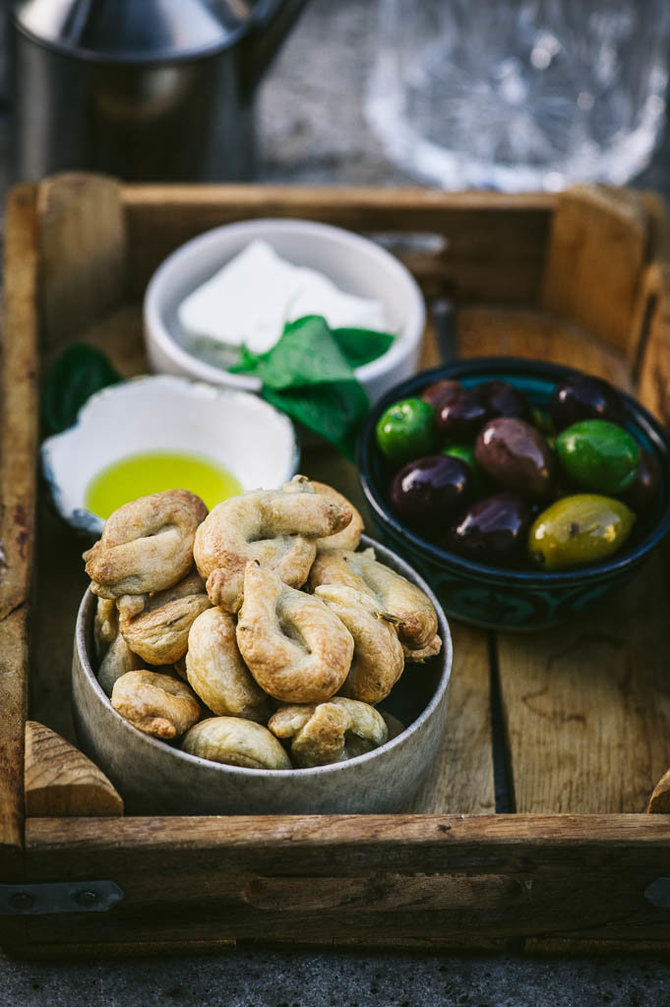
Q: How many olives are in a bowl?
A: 13